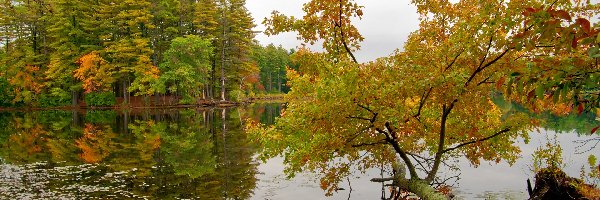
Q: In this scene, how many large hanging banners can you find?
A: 0